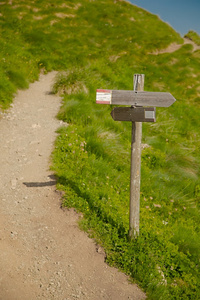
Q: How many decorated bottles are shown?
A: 0